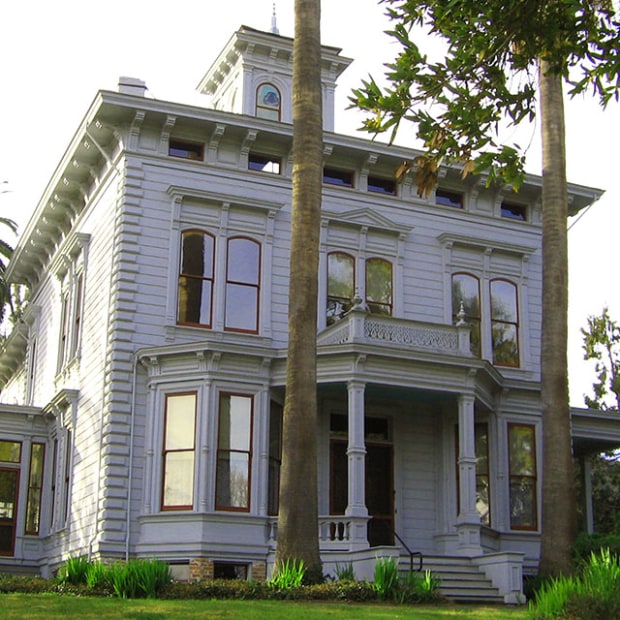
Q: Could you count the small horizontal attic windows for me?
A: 6